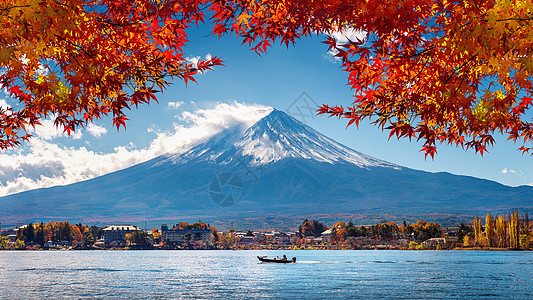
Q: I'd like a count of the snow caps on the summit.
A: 1